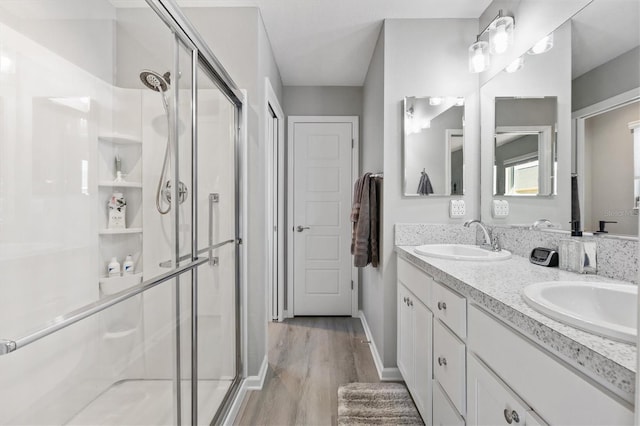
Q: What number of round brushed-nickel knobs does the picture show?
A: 5